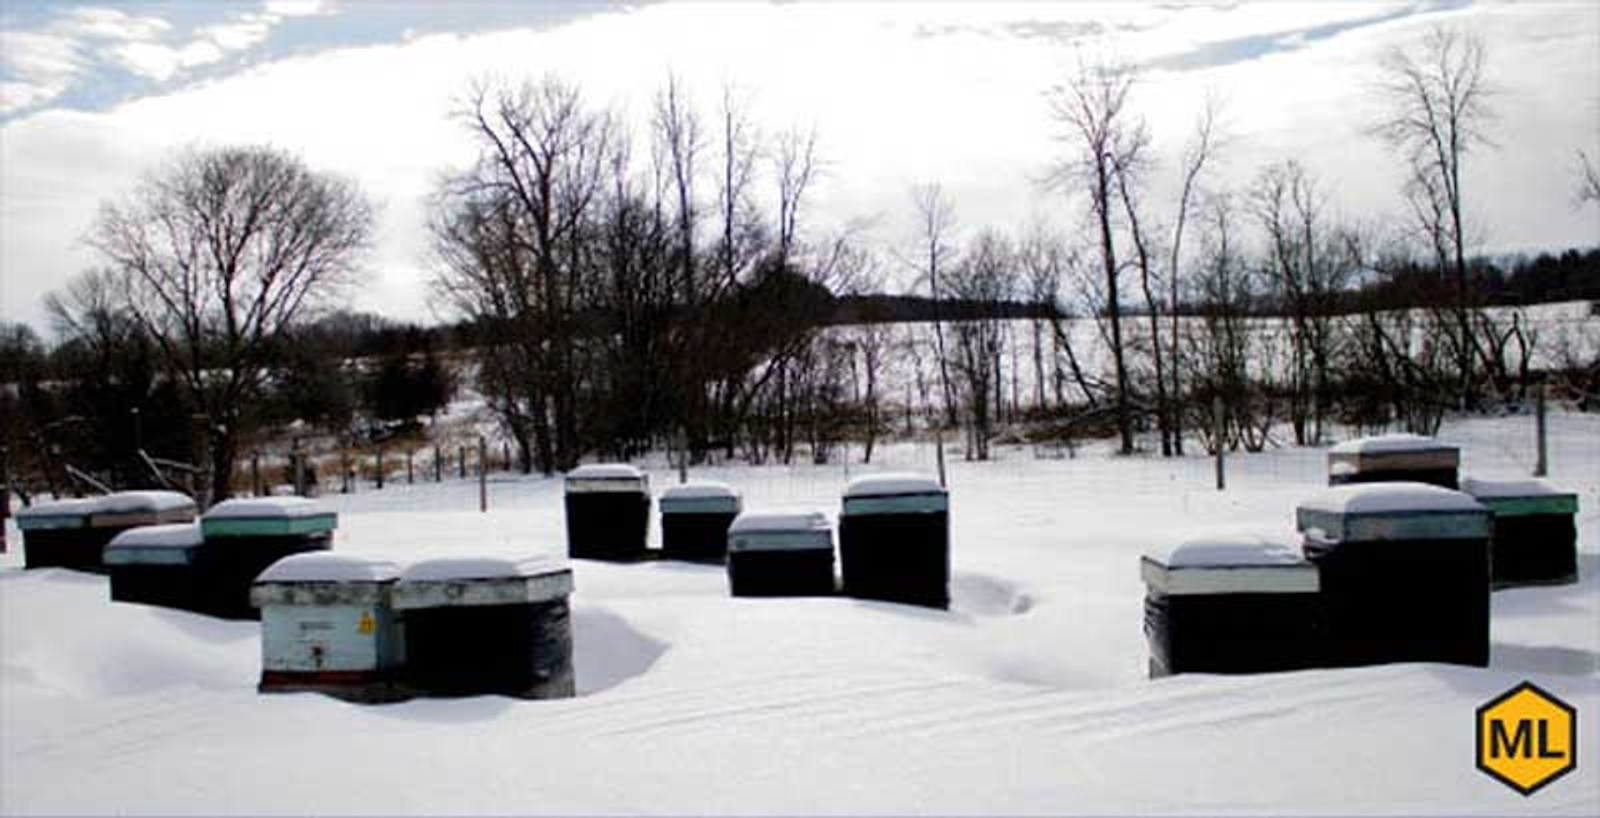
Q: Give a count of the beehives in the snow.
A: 14